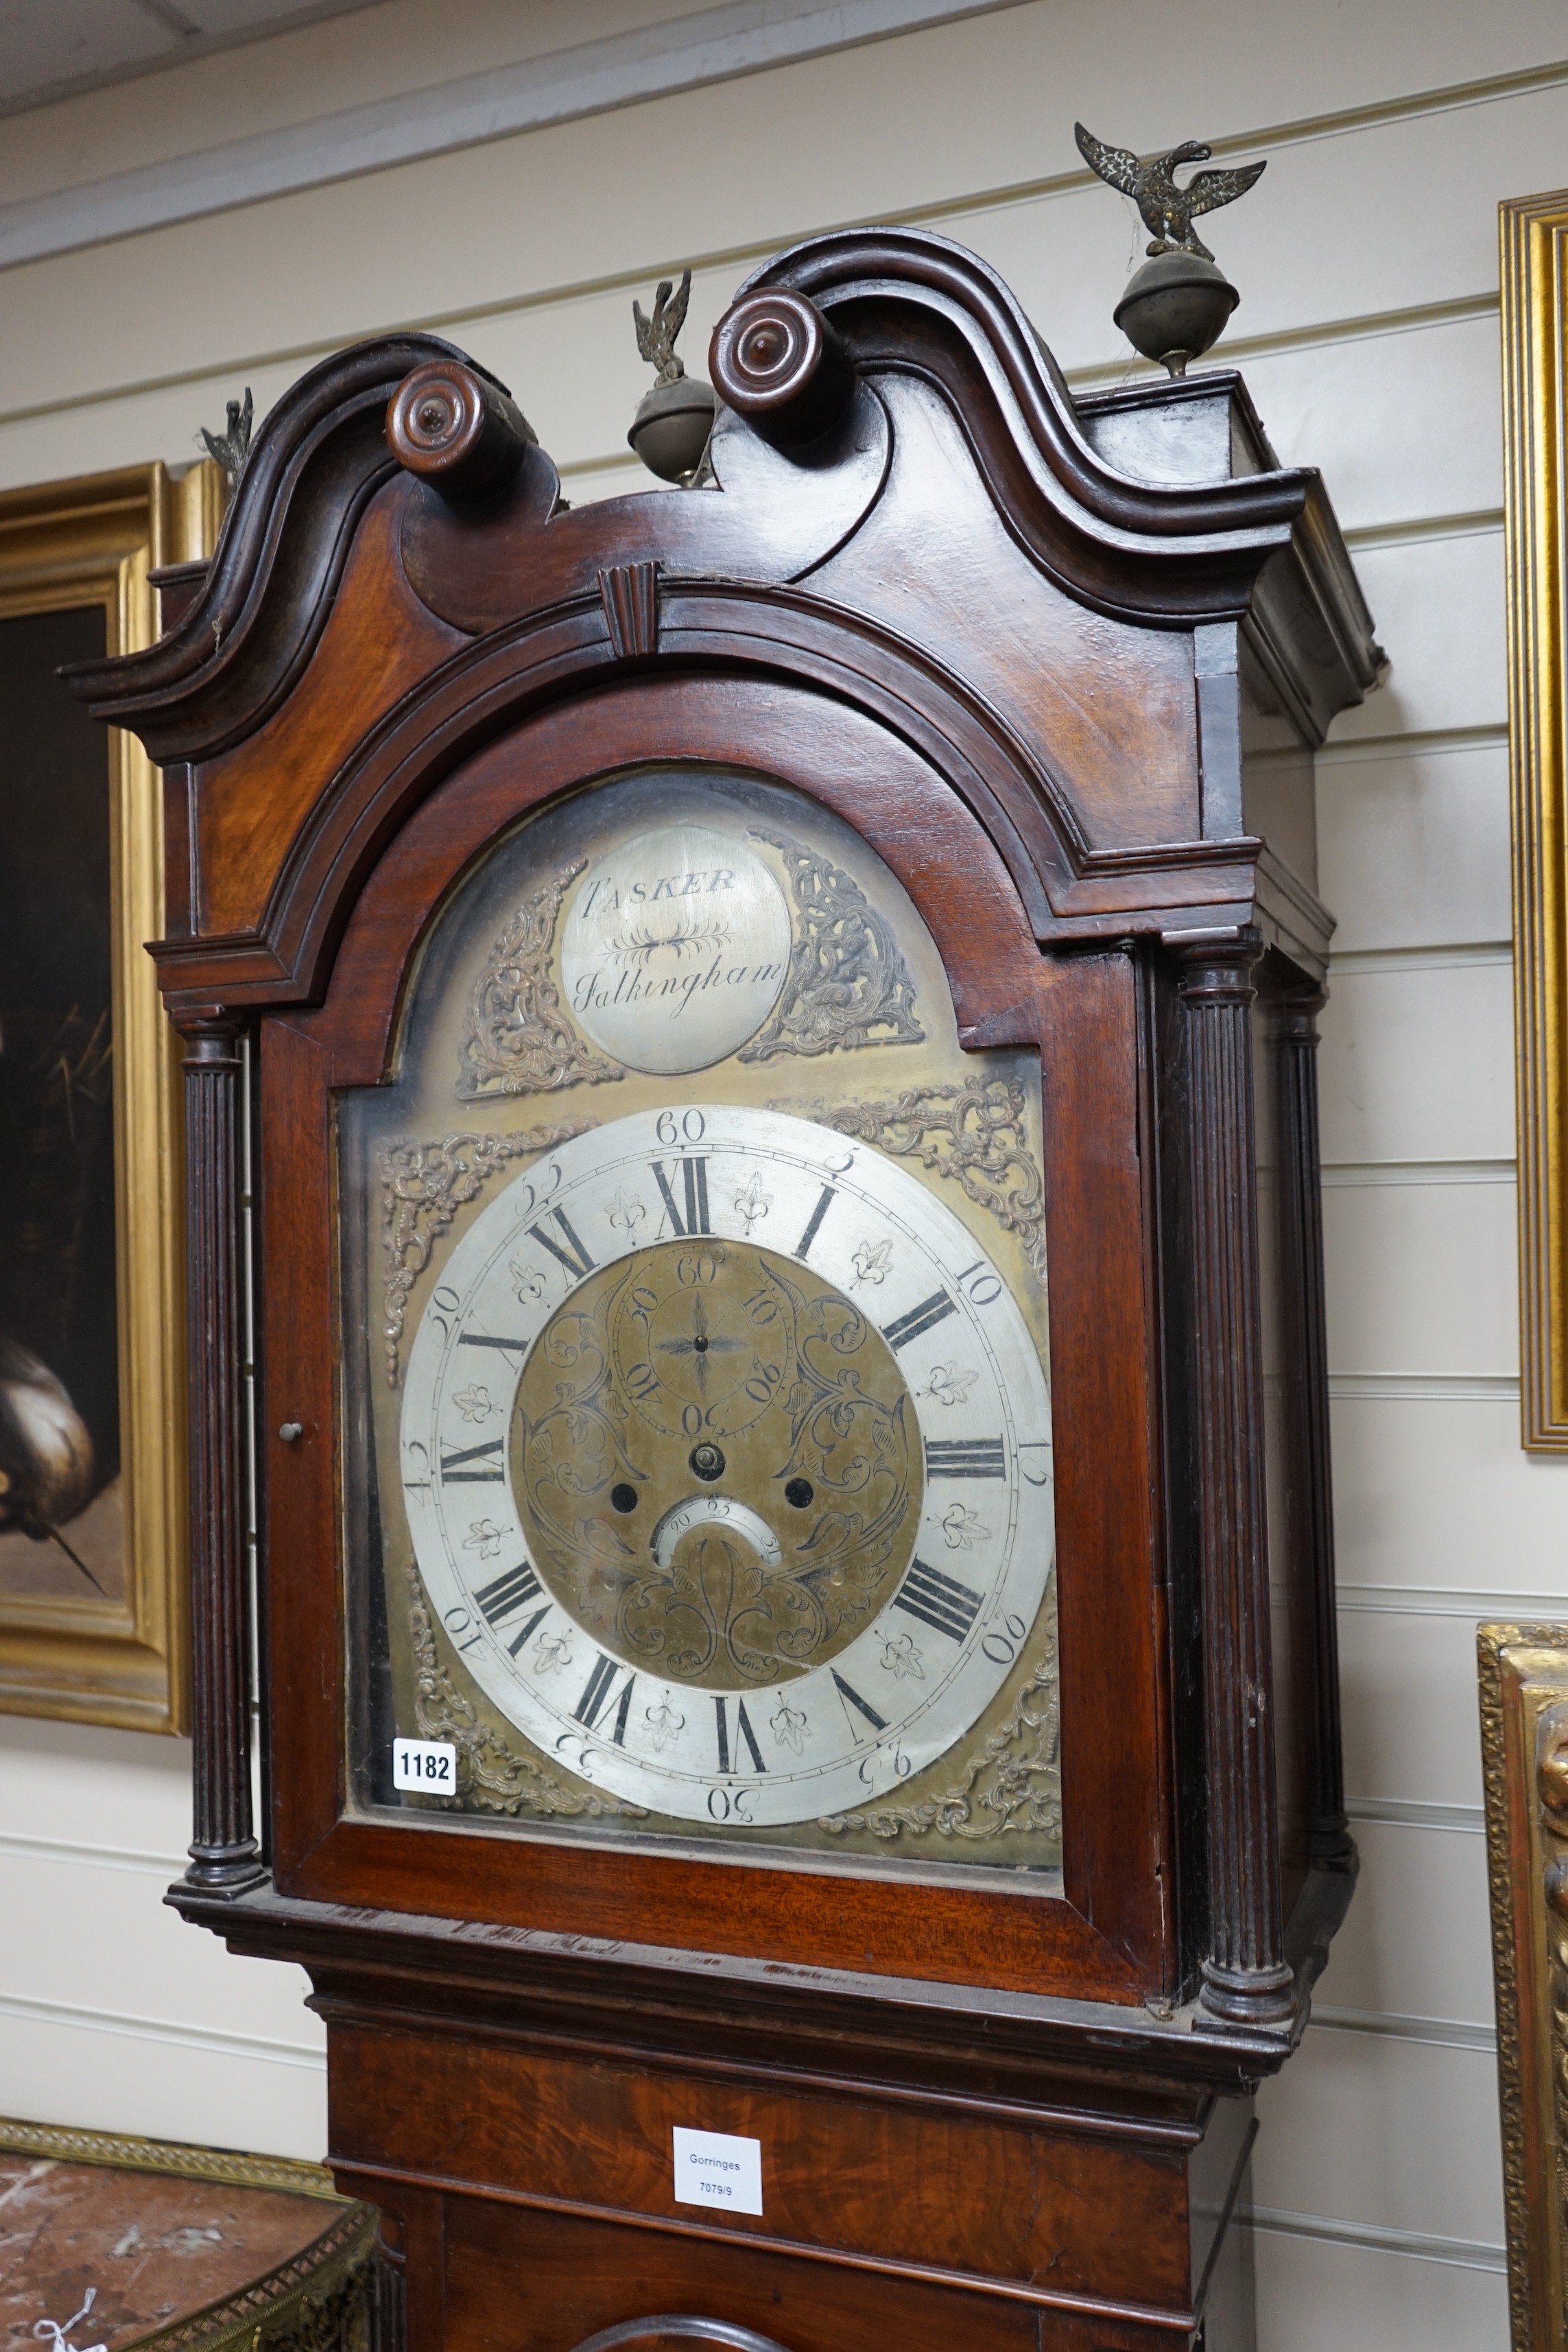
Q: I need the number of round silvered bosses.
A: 1